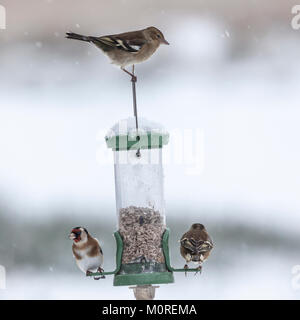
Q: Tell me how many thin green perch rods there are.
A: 2